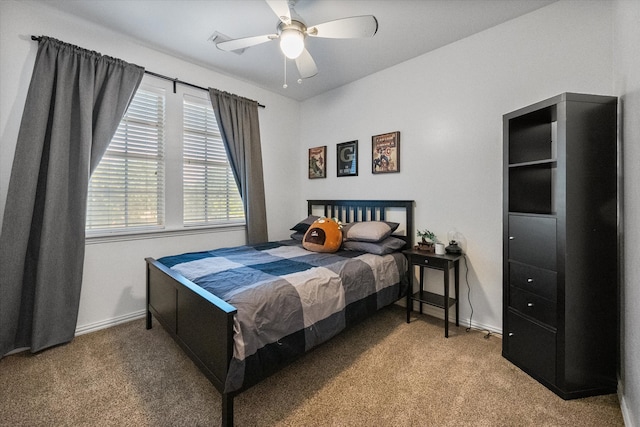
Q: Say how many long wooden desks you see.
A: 0